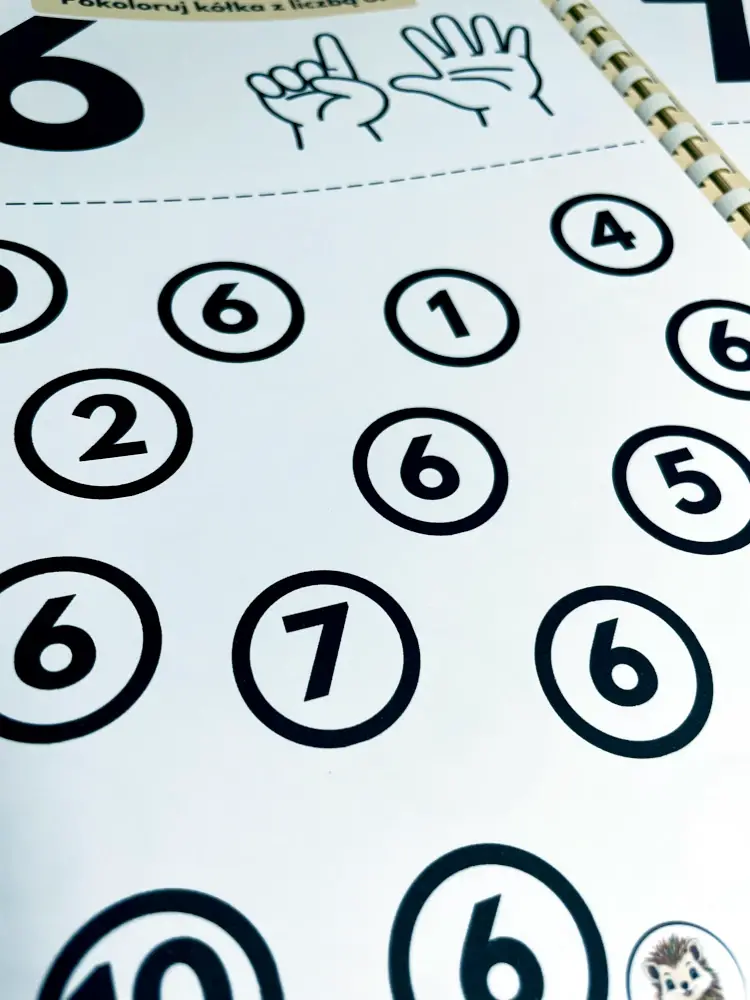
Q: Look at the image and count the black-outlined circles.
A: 13